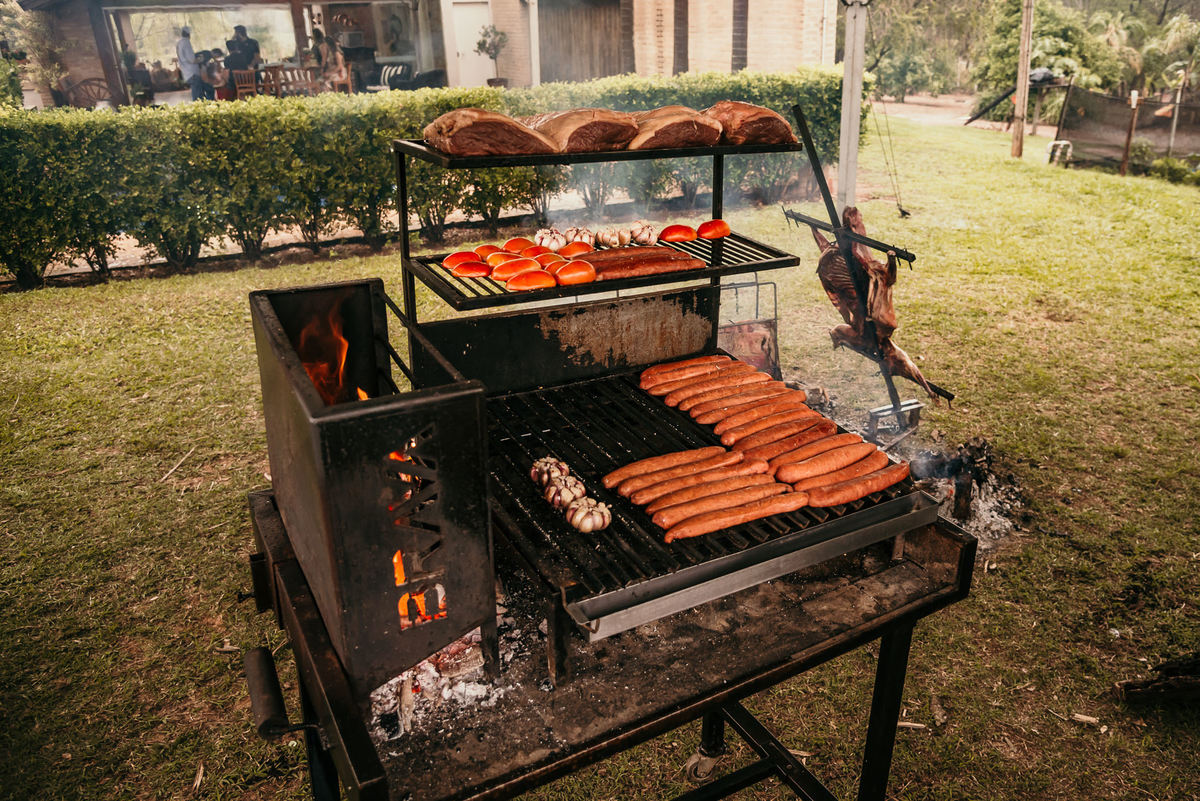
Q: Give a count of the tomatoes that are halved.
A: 14